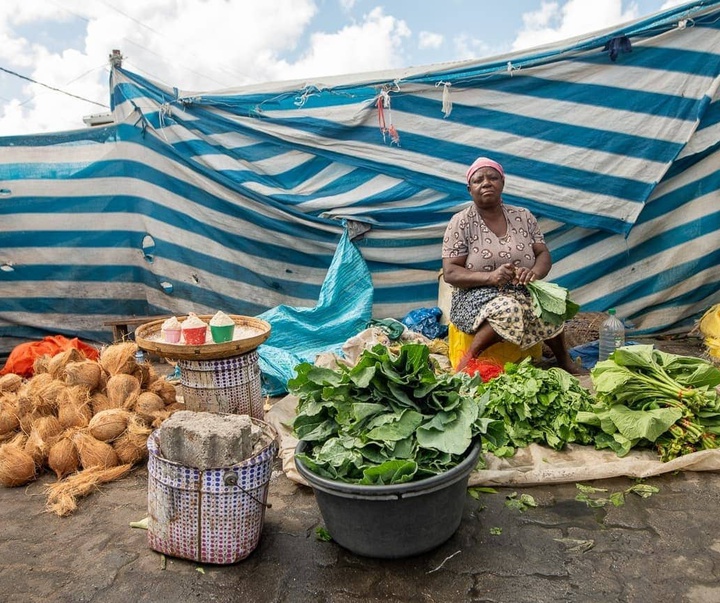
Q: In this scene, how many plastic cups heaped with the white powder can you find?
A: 3